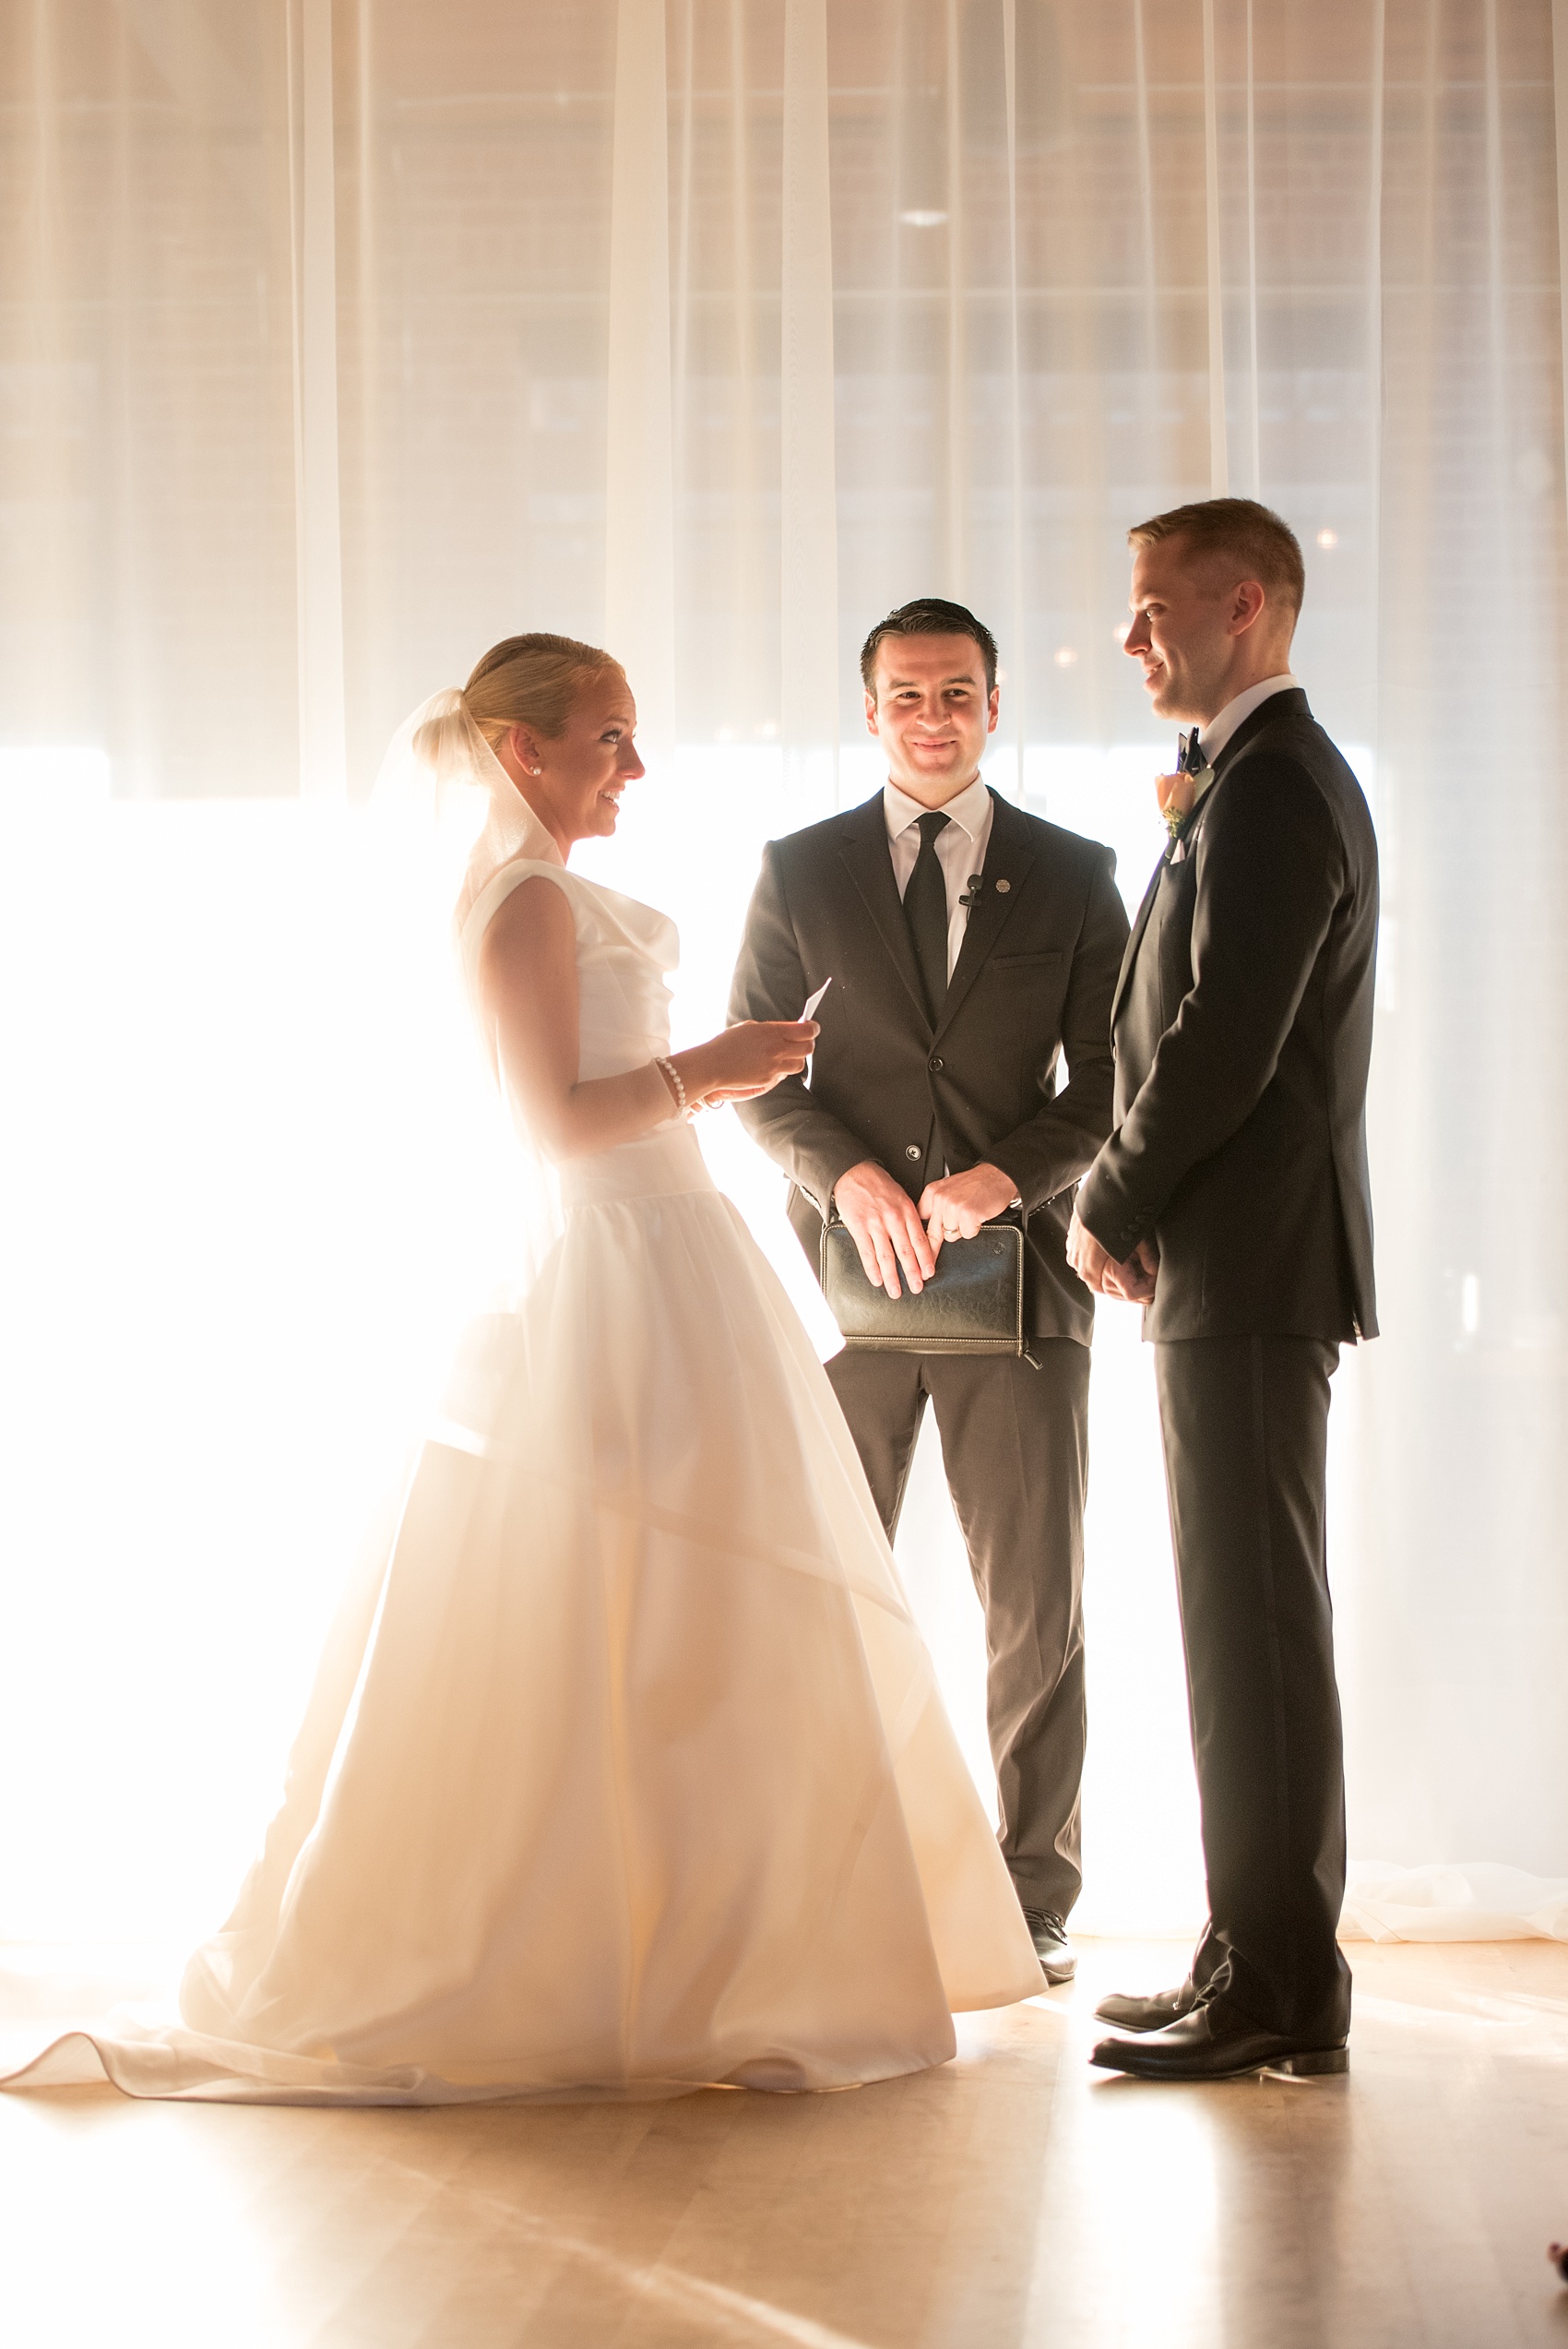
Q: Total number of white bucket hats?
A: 0